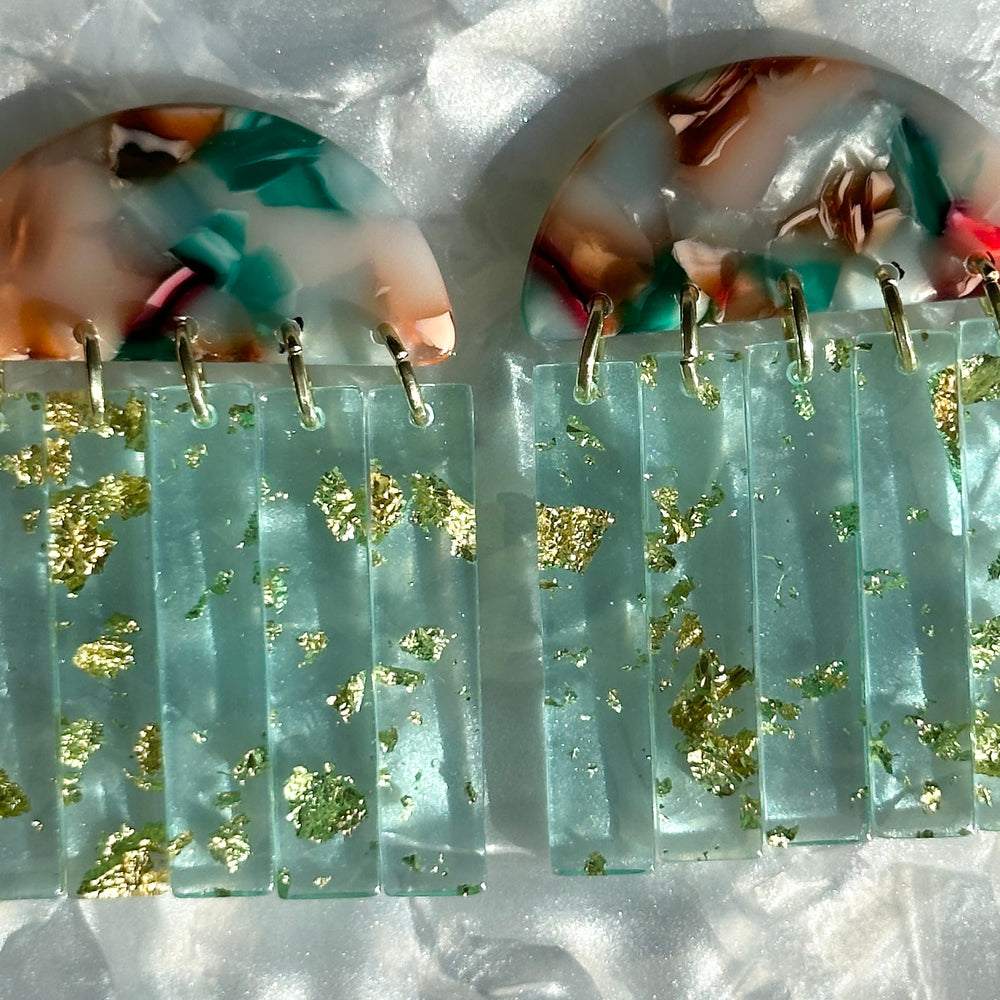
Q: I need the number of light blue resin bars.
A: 10